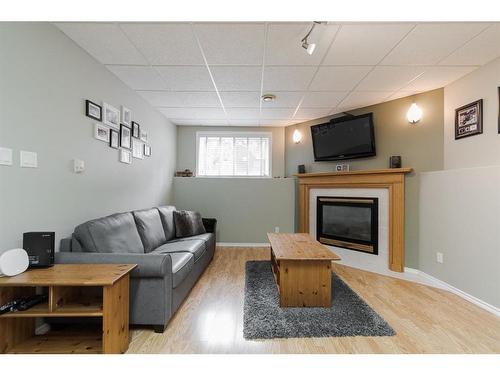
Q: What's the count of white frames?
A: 6